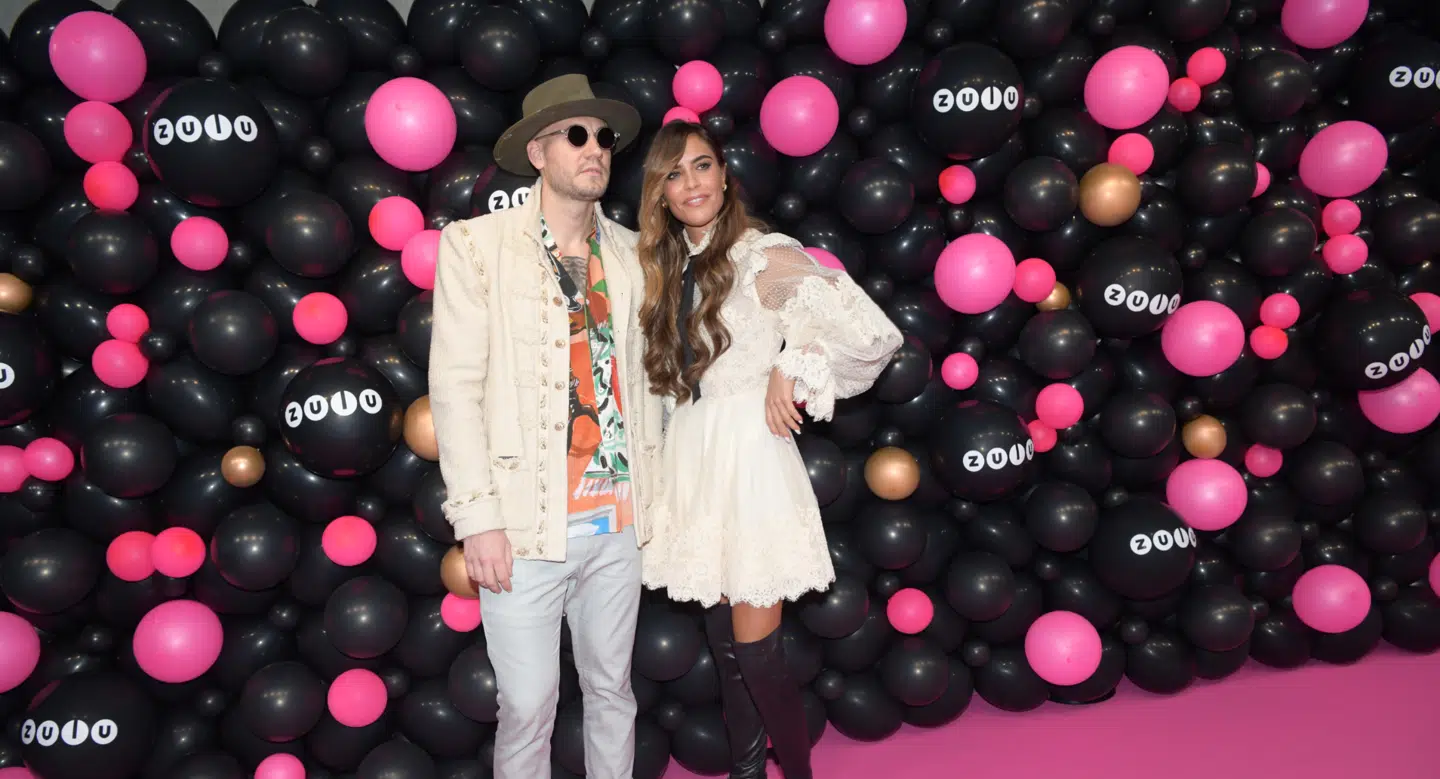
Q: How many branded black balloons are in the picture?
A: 11